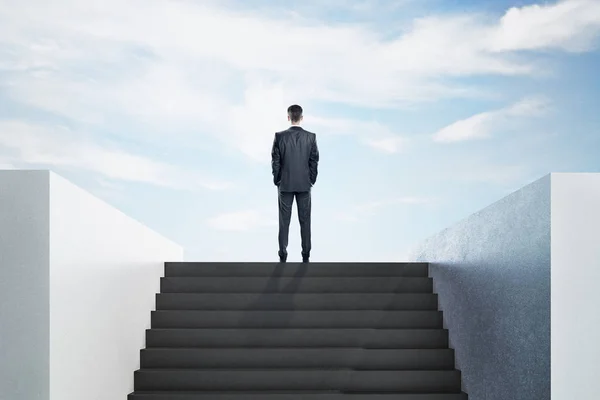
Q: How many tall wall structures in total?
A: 2